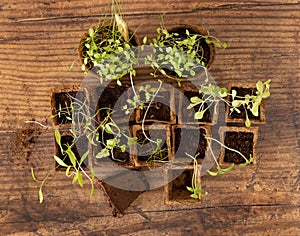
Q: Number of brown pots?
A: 14